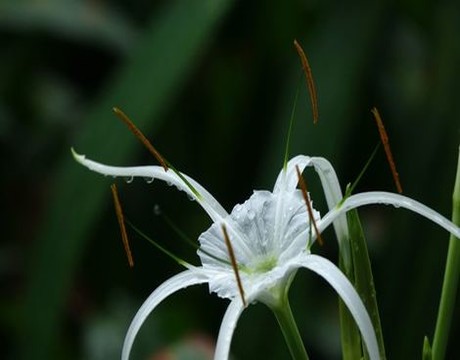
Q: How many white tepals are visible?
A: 6